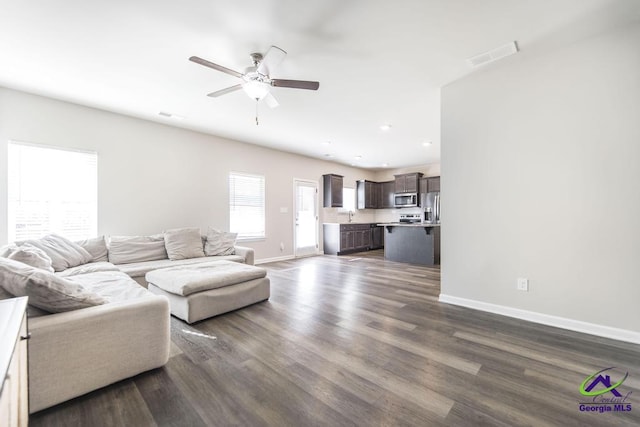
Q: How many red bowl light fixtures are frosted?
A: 0